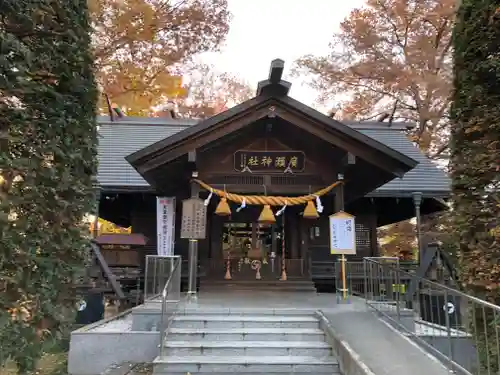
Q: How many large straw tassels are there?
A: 3